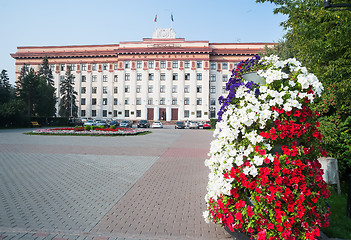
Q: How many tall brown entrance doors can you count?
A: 3